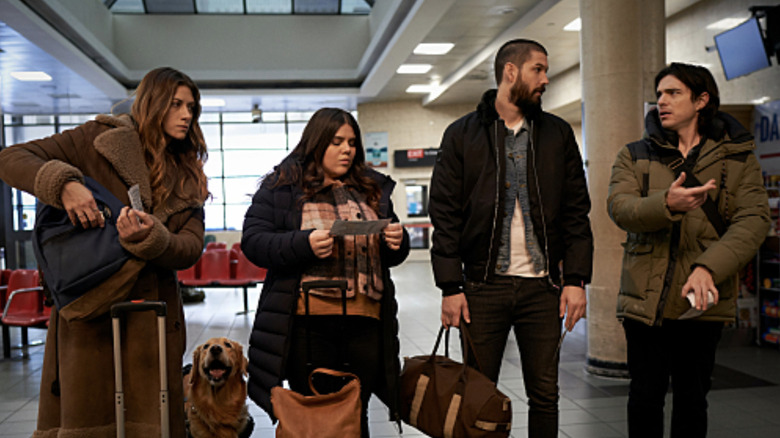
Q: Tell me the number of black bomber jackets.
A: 1